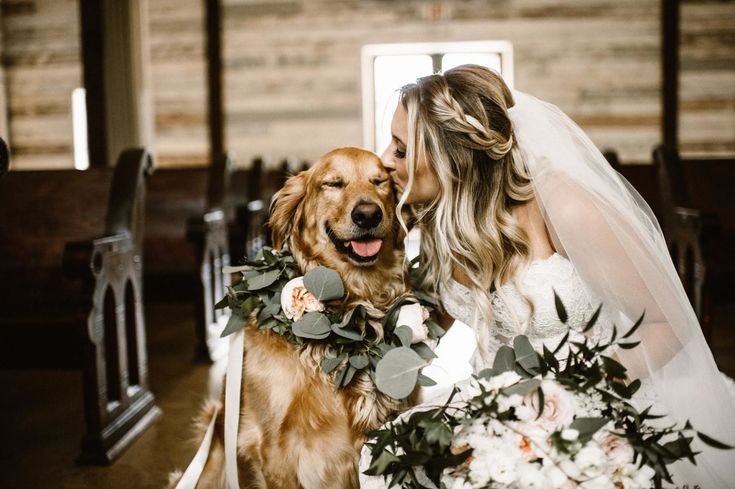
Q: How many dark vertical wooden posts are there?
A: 3